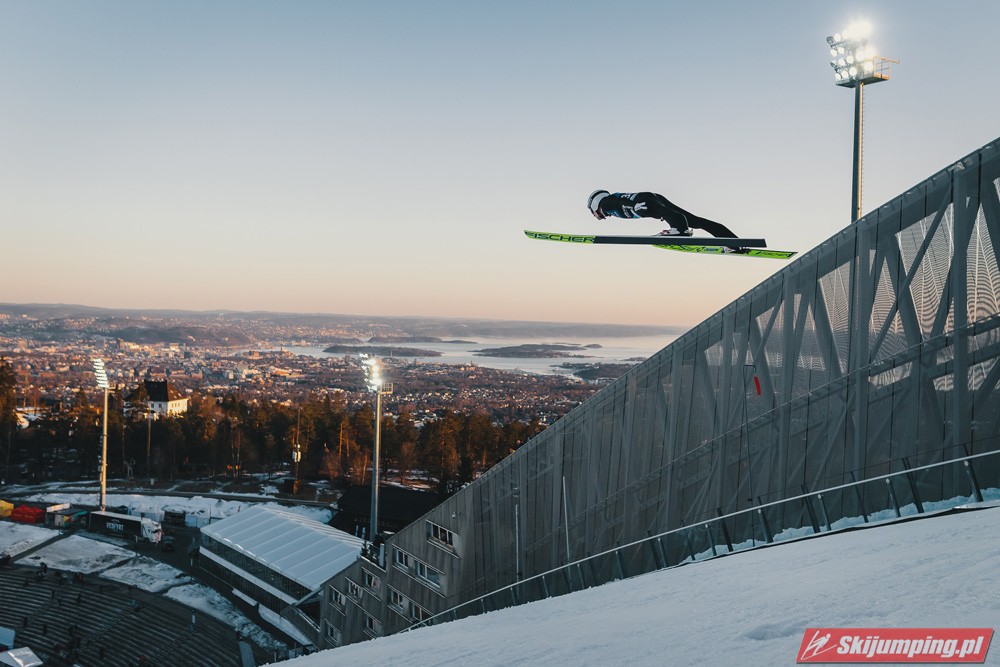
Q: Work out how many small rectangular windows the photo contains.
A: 10